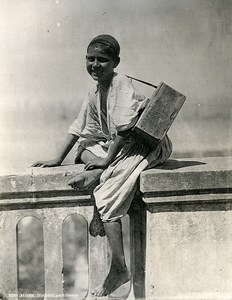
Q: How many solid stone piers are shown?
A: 1